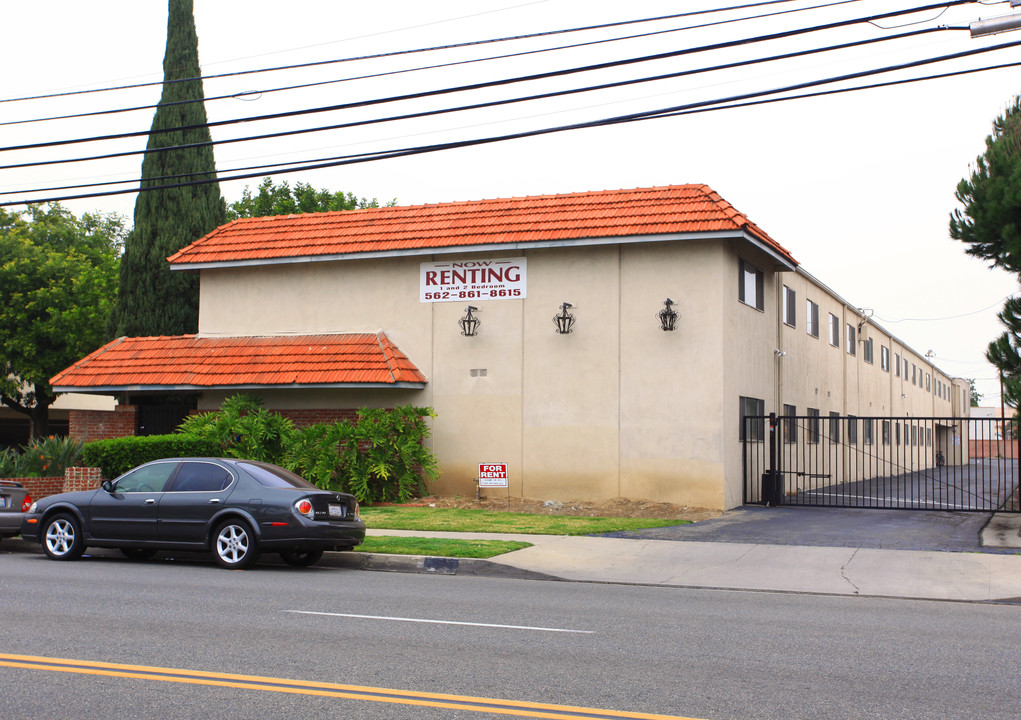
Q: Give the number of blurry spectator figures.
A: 0